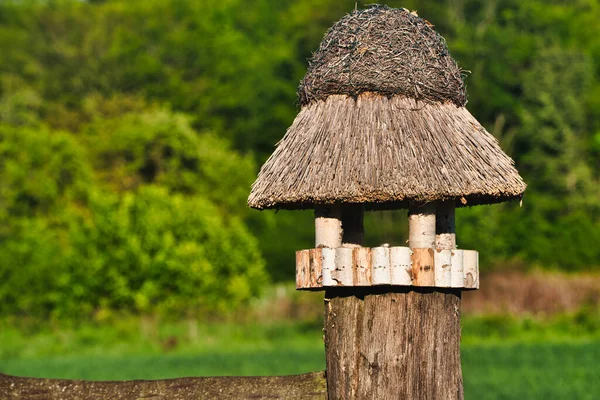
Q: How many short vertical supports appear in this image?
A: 4